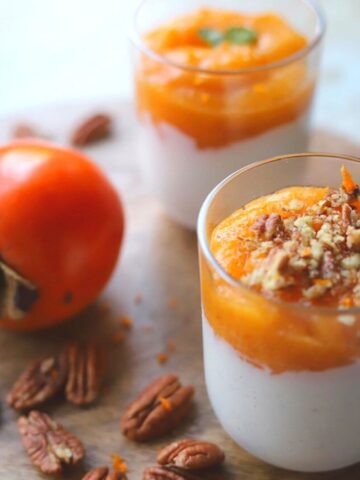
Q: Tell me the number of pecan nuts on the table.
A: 9